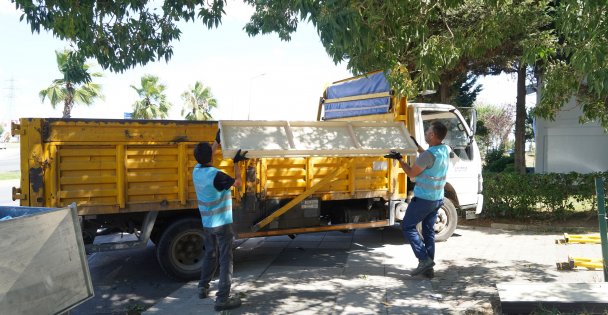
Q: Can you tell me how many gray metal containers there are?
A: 1